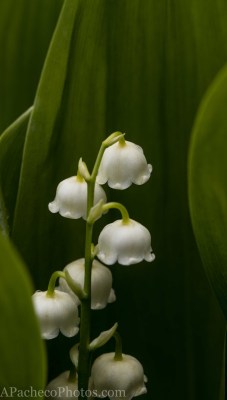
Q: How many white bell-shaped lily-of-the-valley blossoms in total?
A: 7